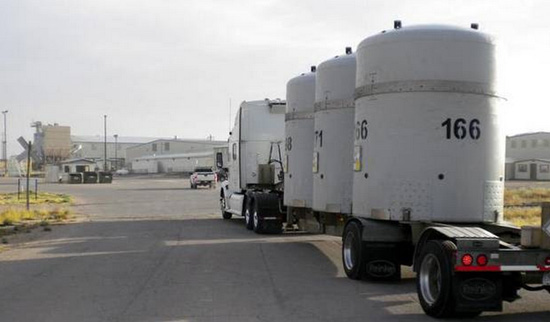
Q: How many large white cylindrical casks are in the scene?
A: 3